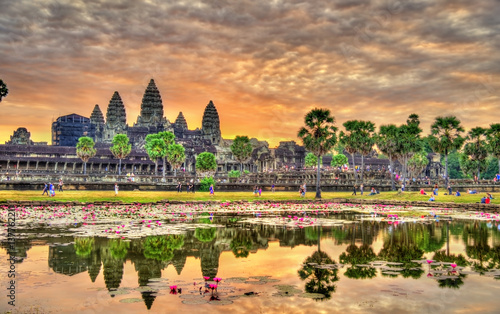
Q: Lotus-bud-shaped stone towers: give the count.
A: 5